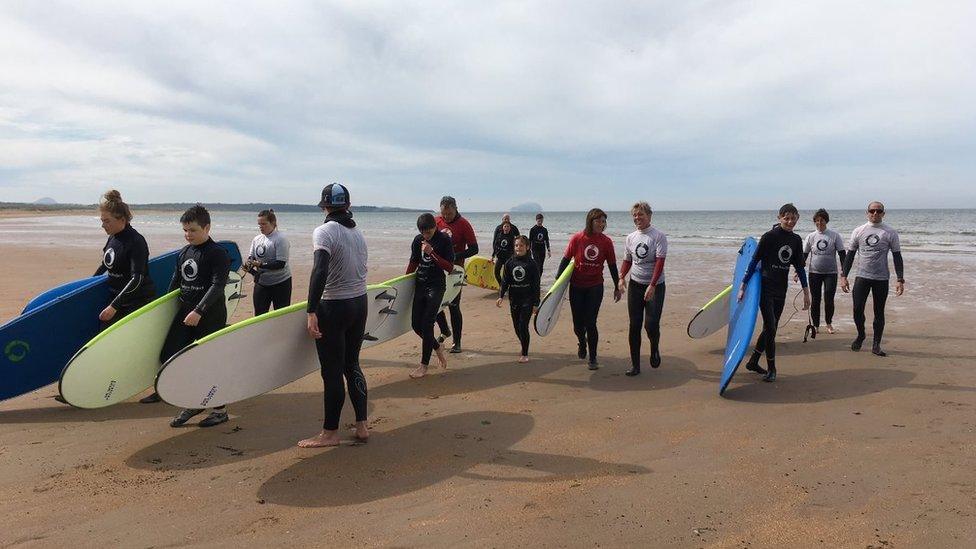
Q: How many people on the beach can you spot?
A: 15